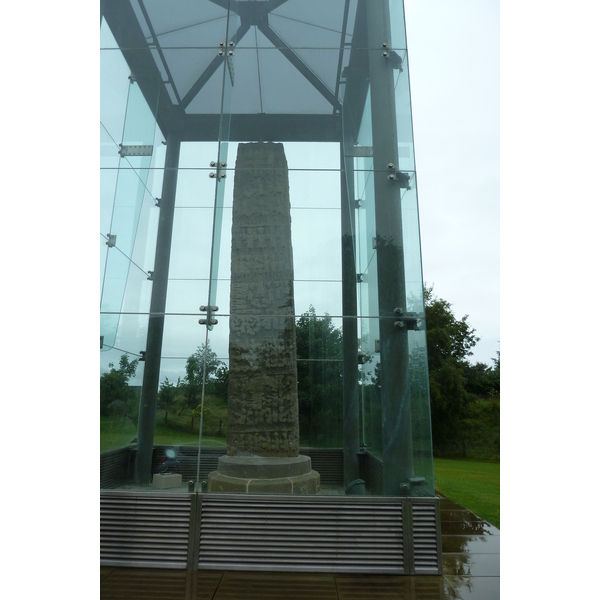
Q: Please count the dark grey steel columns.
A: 3